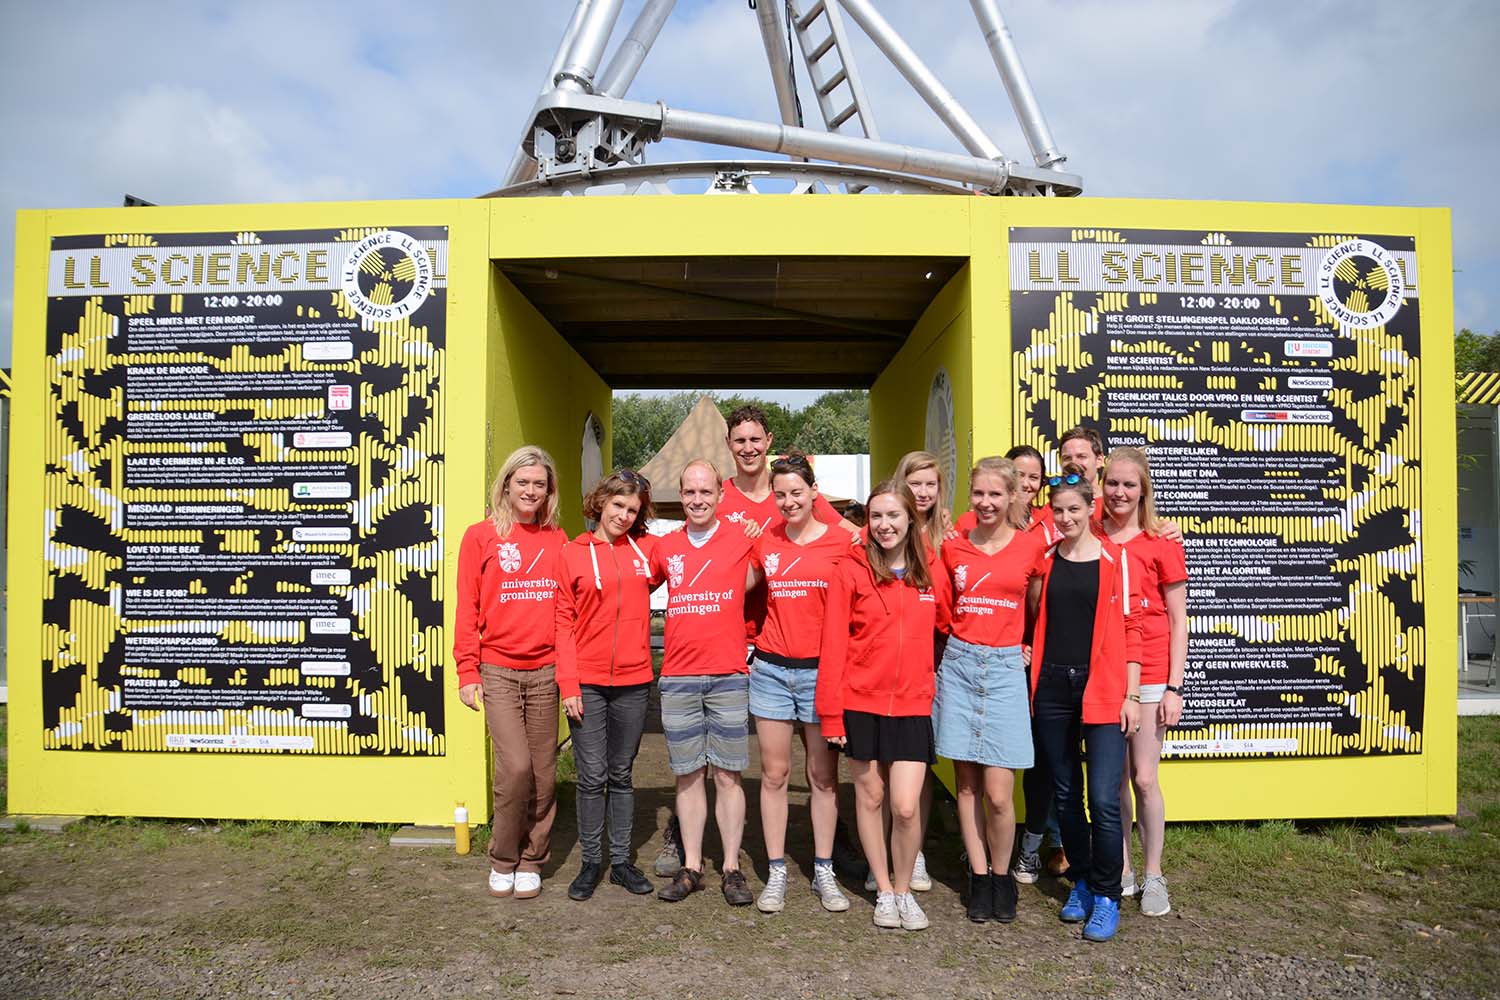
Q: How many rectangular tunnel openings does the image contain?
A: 1